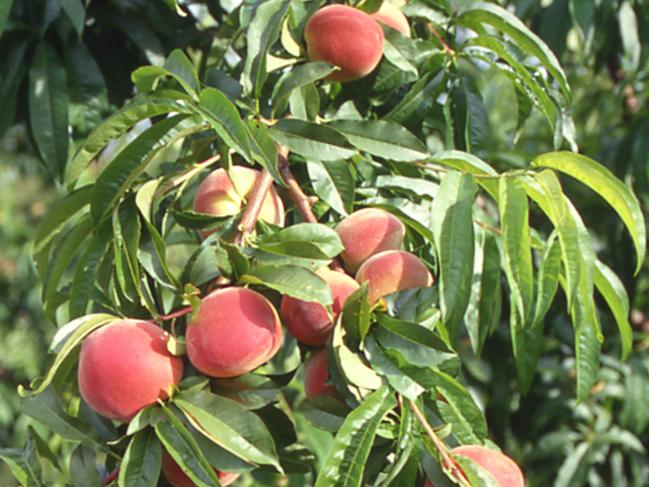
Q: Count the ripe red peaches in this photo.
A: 11